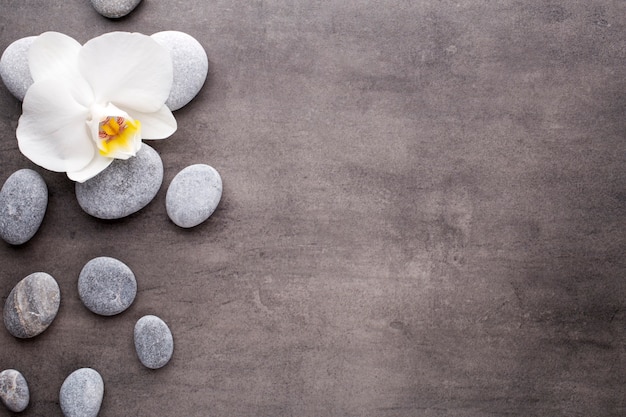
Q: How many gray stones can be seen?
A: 11